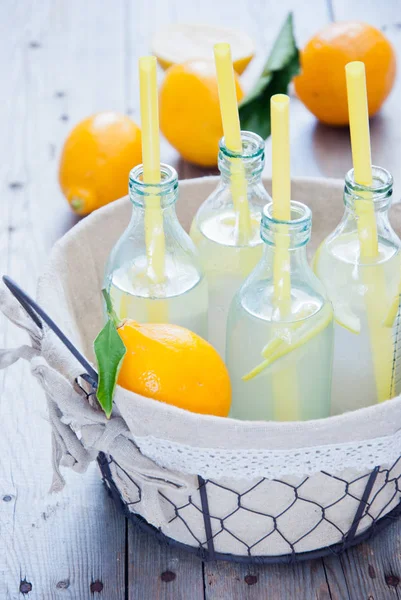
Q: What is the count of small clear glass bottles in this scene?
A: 4